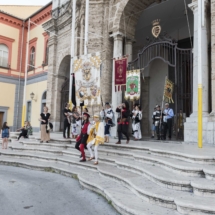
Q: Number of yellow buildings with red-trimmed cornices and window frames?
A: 1